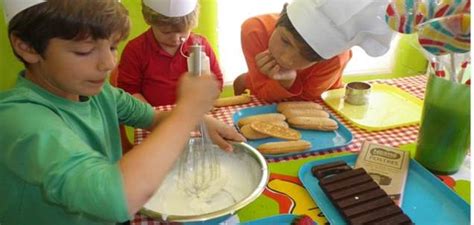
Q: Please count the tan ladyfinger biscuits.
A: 7